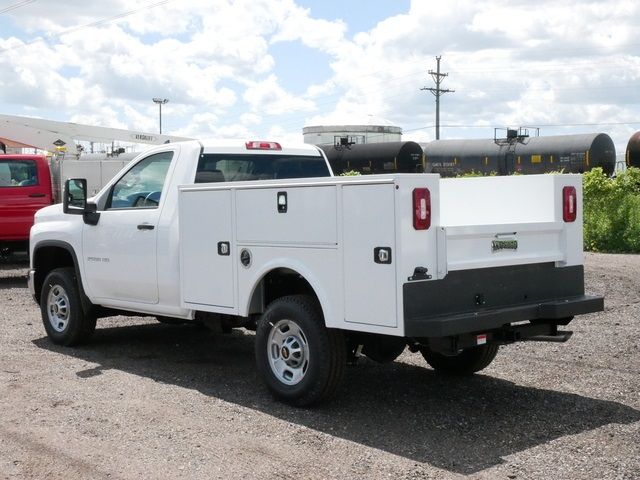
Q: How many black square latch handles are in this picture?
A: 3